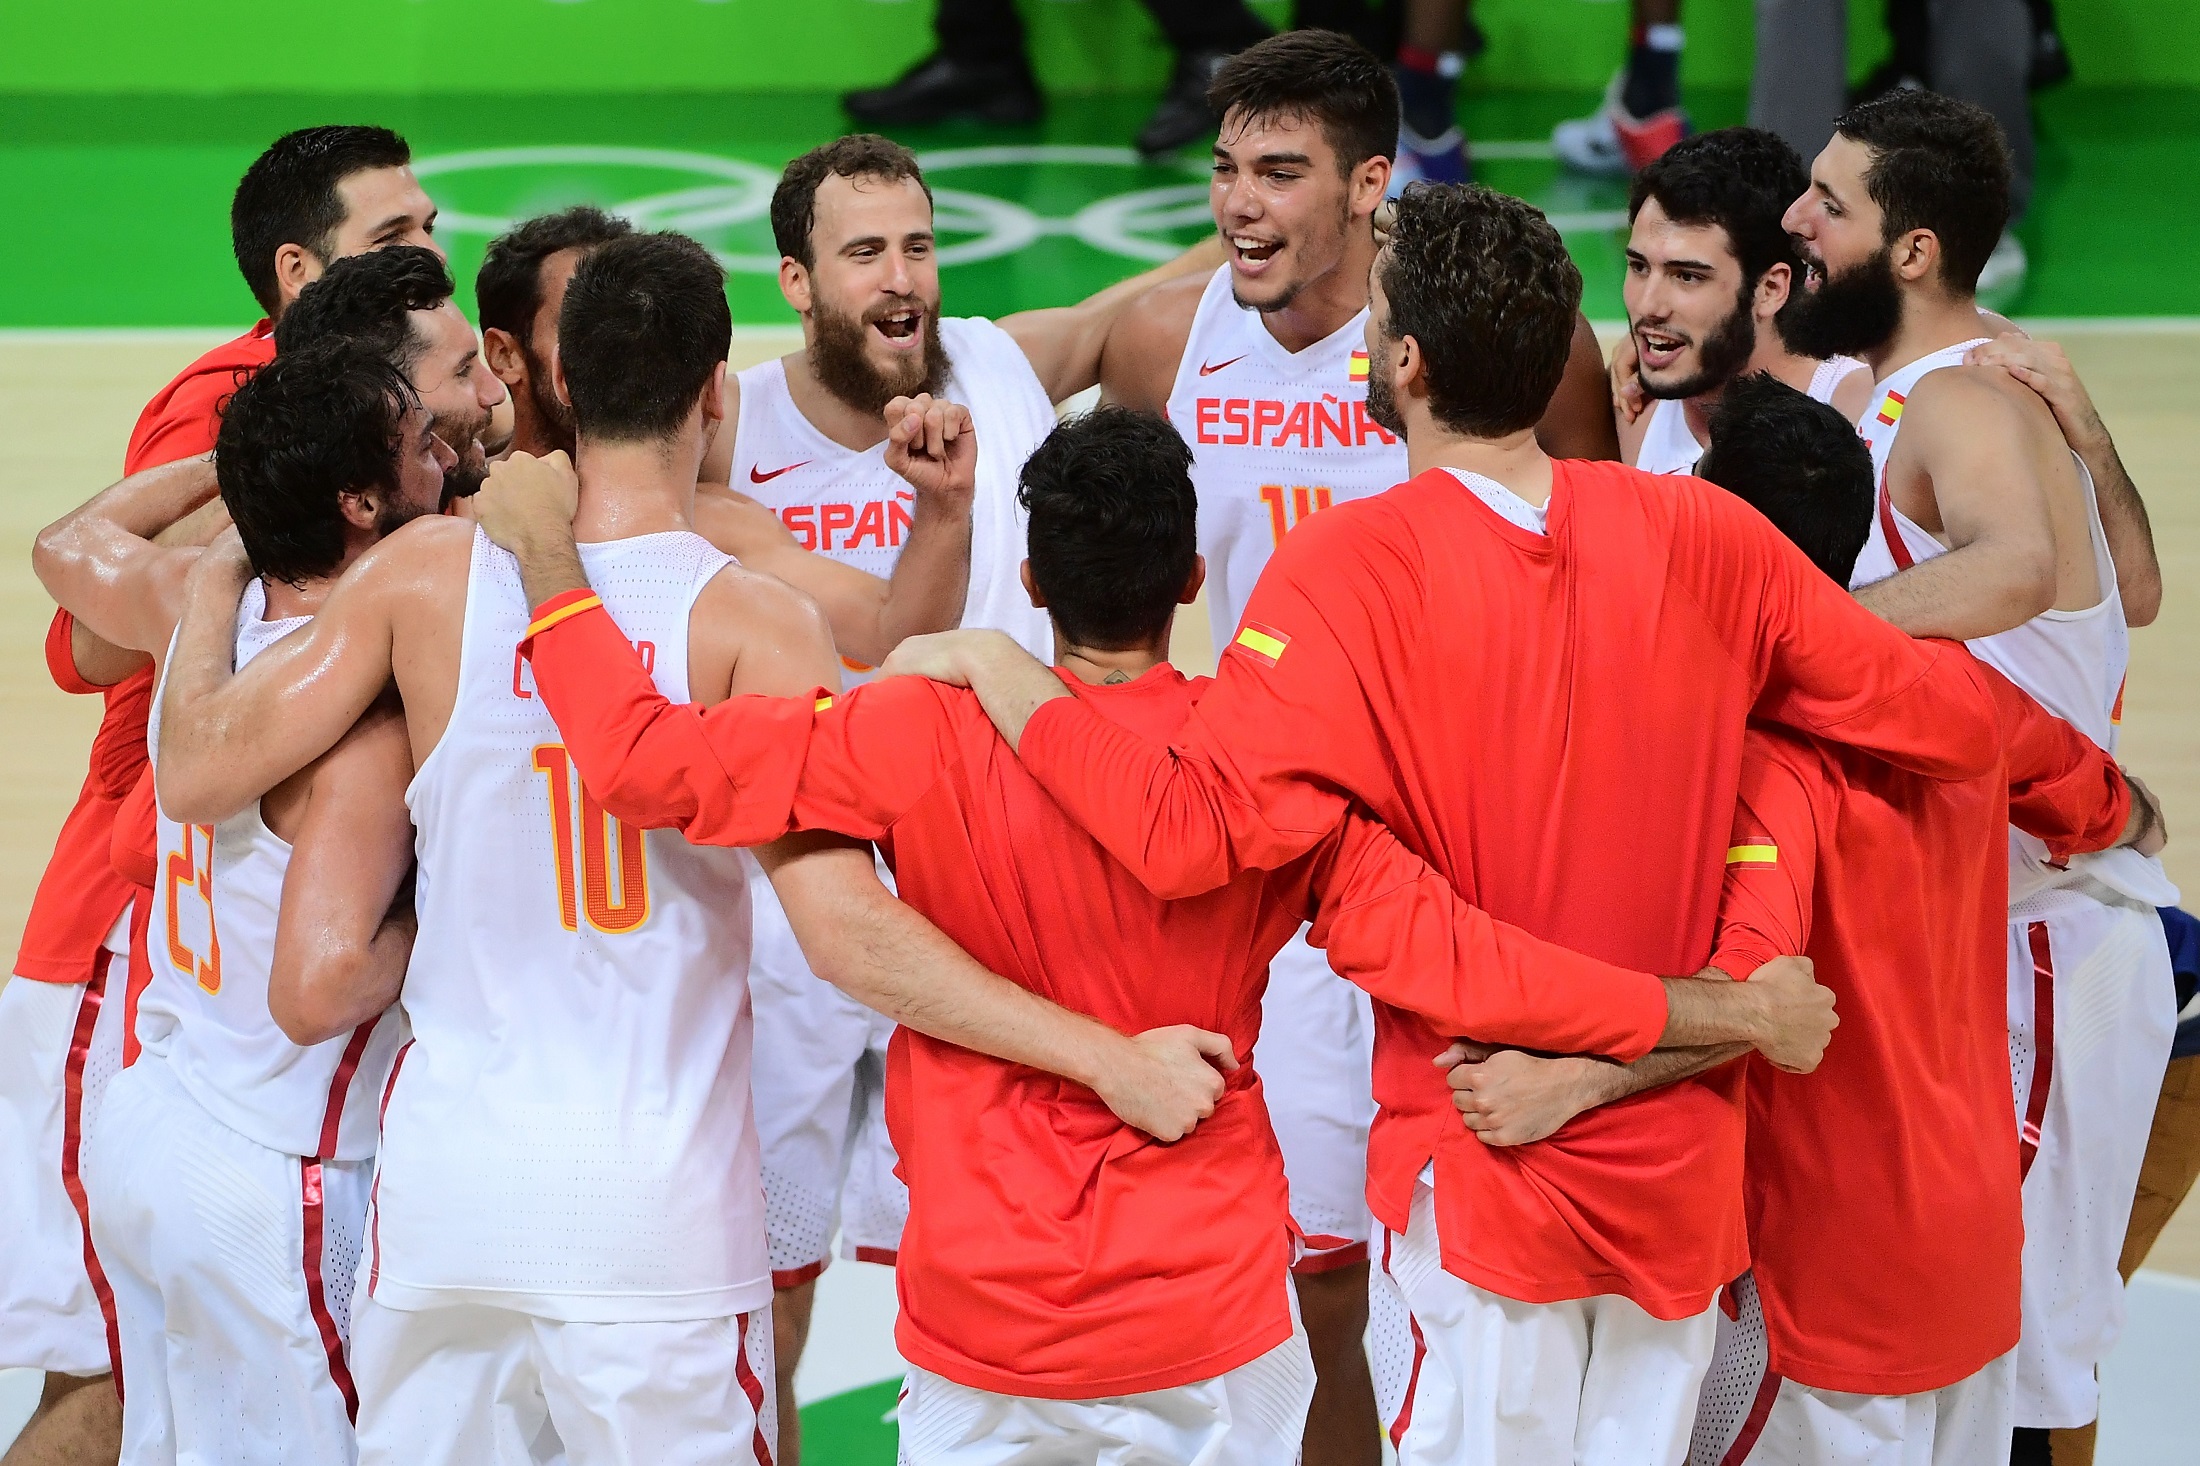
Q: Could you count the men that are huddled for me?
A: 12